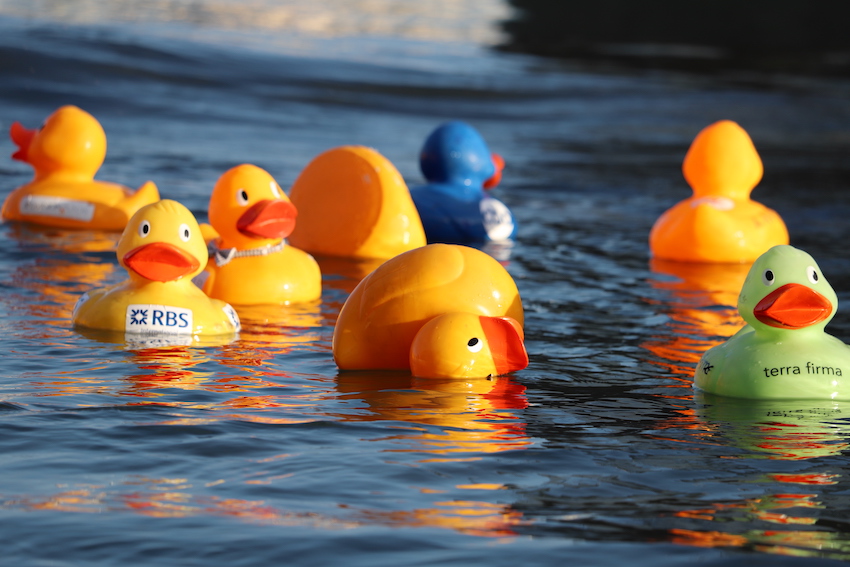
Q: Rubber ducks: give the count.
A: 8